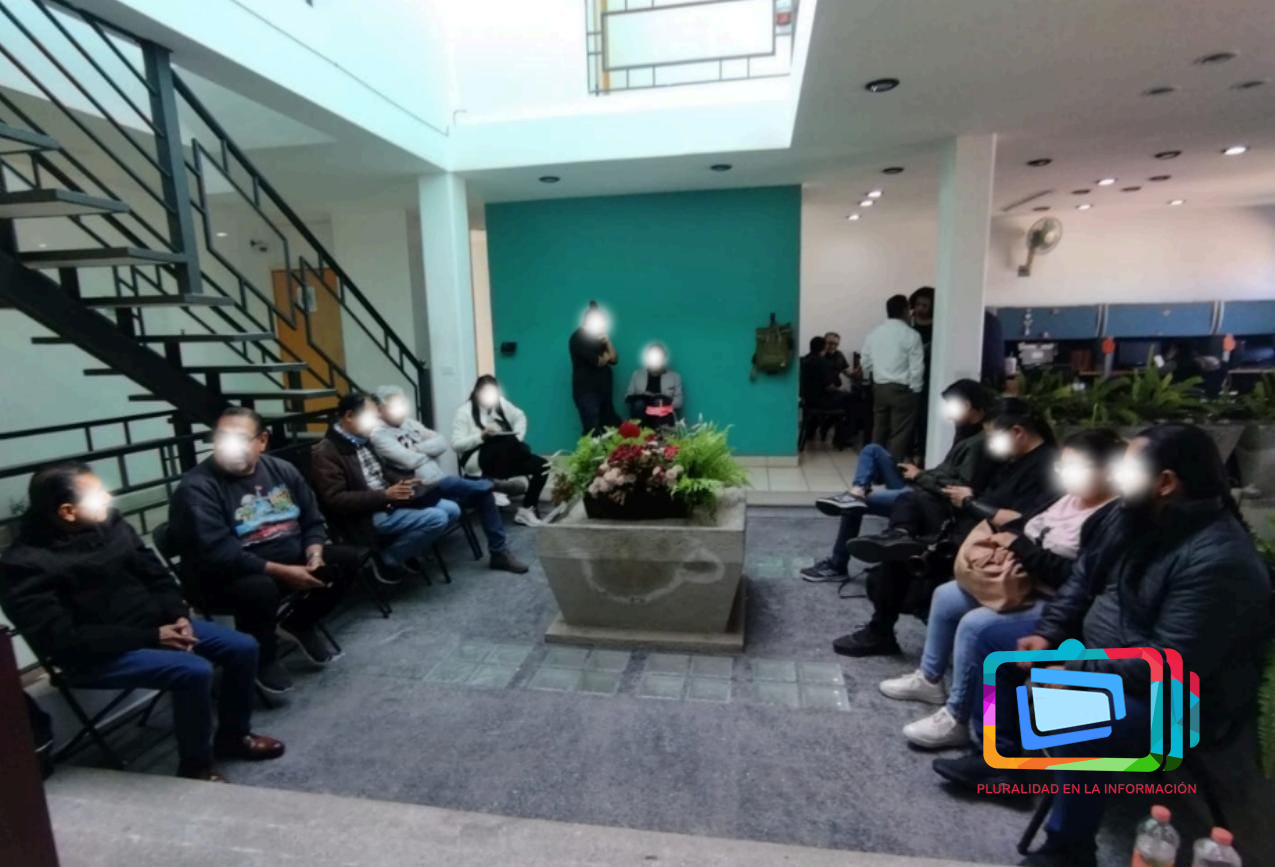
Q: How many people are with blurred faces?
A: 11